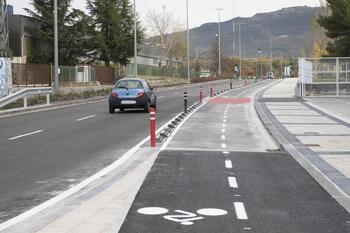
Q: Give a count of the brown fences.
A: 2